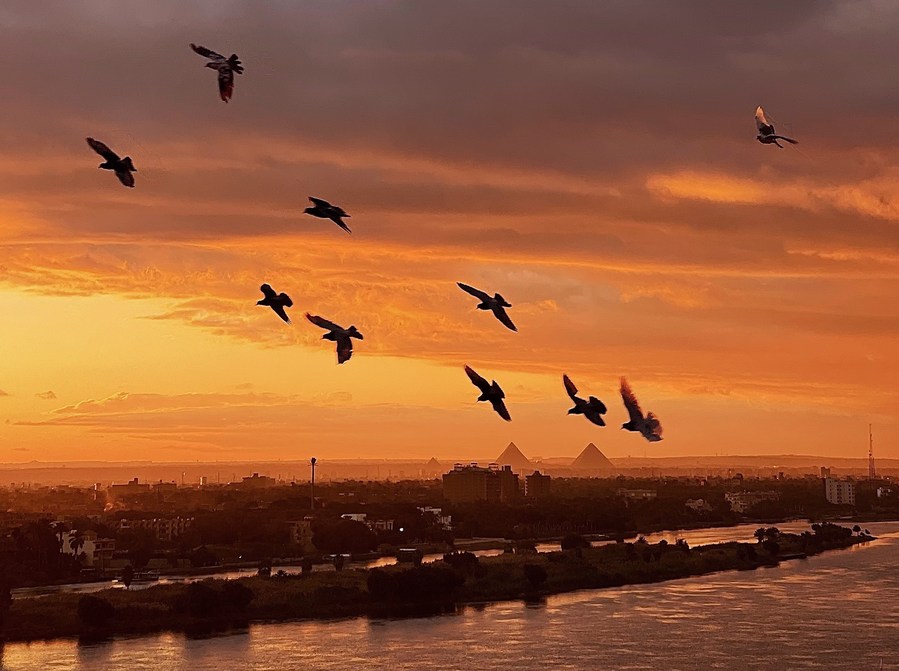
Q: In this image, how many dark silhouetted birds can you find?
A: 10